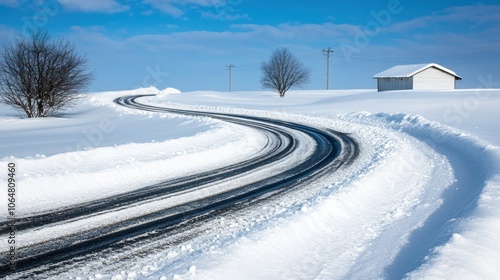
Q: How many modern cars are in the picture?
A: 0